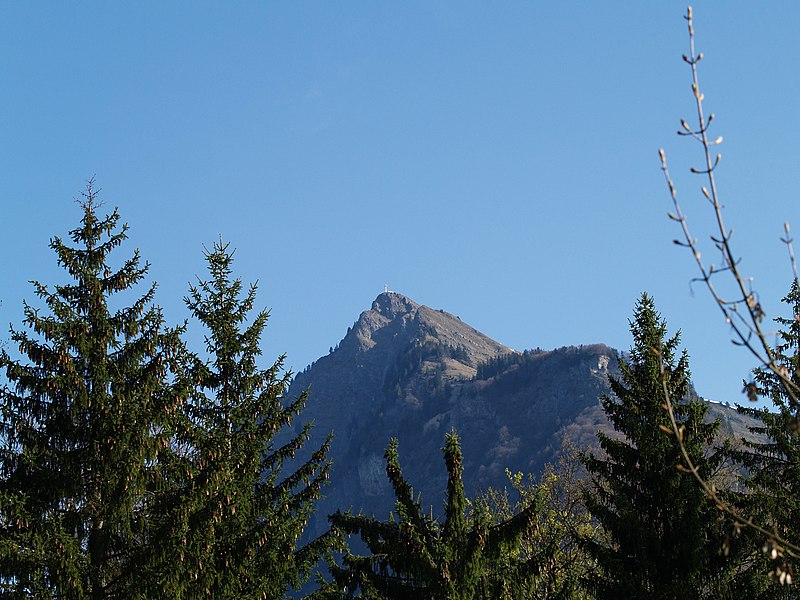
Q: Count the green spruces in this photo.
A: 5